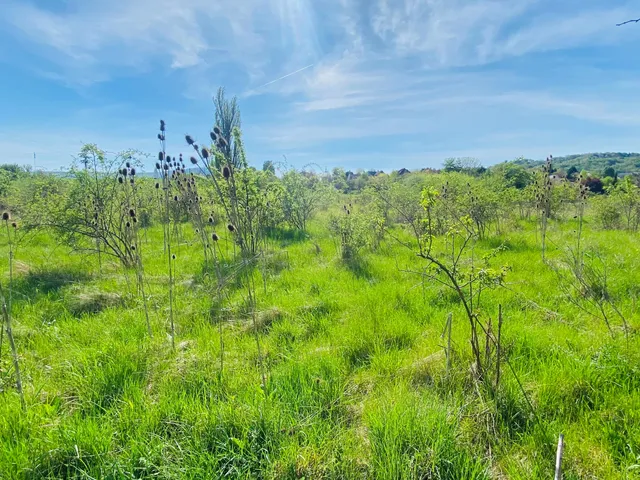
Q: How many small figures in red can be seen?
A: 0